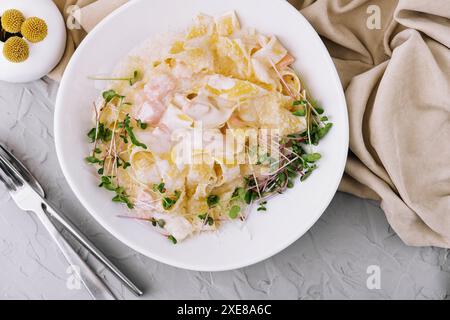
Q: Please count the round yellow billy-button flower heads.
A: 3